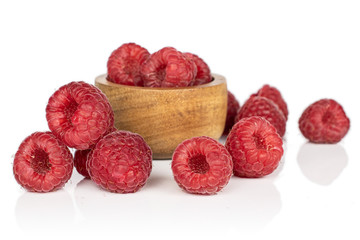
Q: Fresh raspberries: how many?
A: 13